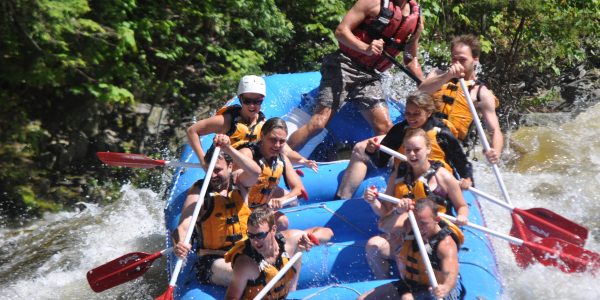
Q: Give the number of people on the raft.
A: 9